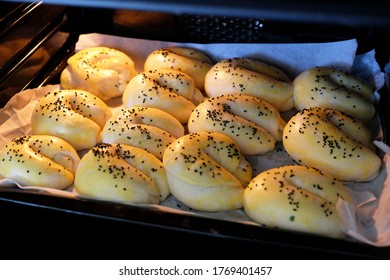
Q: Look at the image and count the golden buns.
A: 13